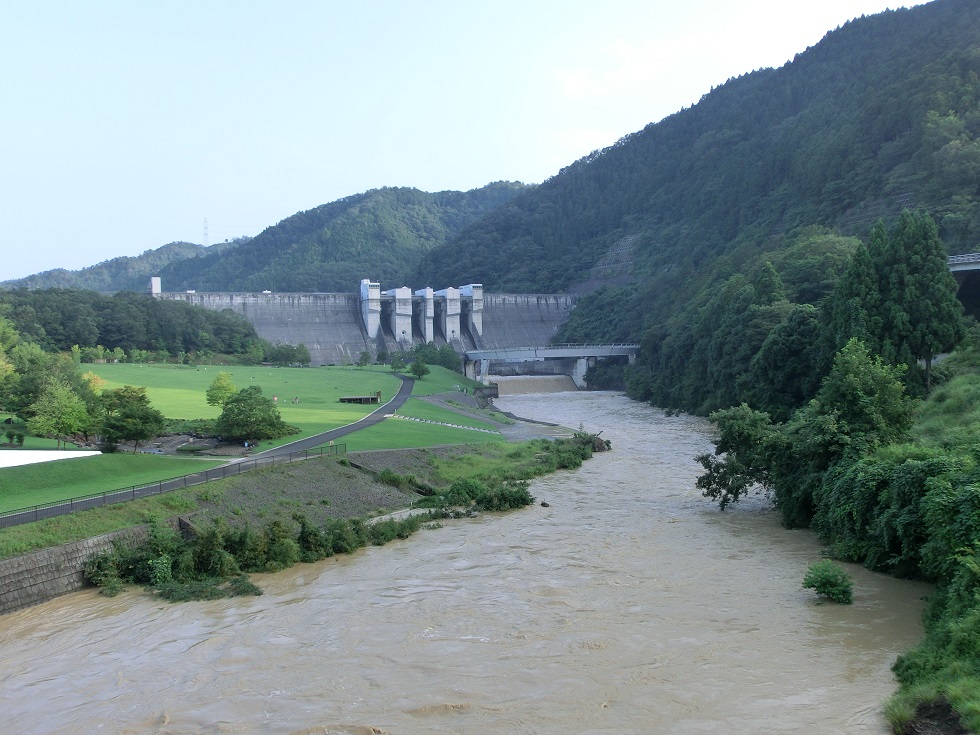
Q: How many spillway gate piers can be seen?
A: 5